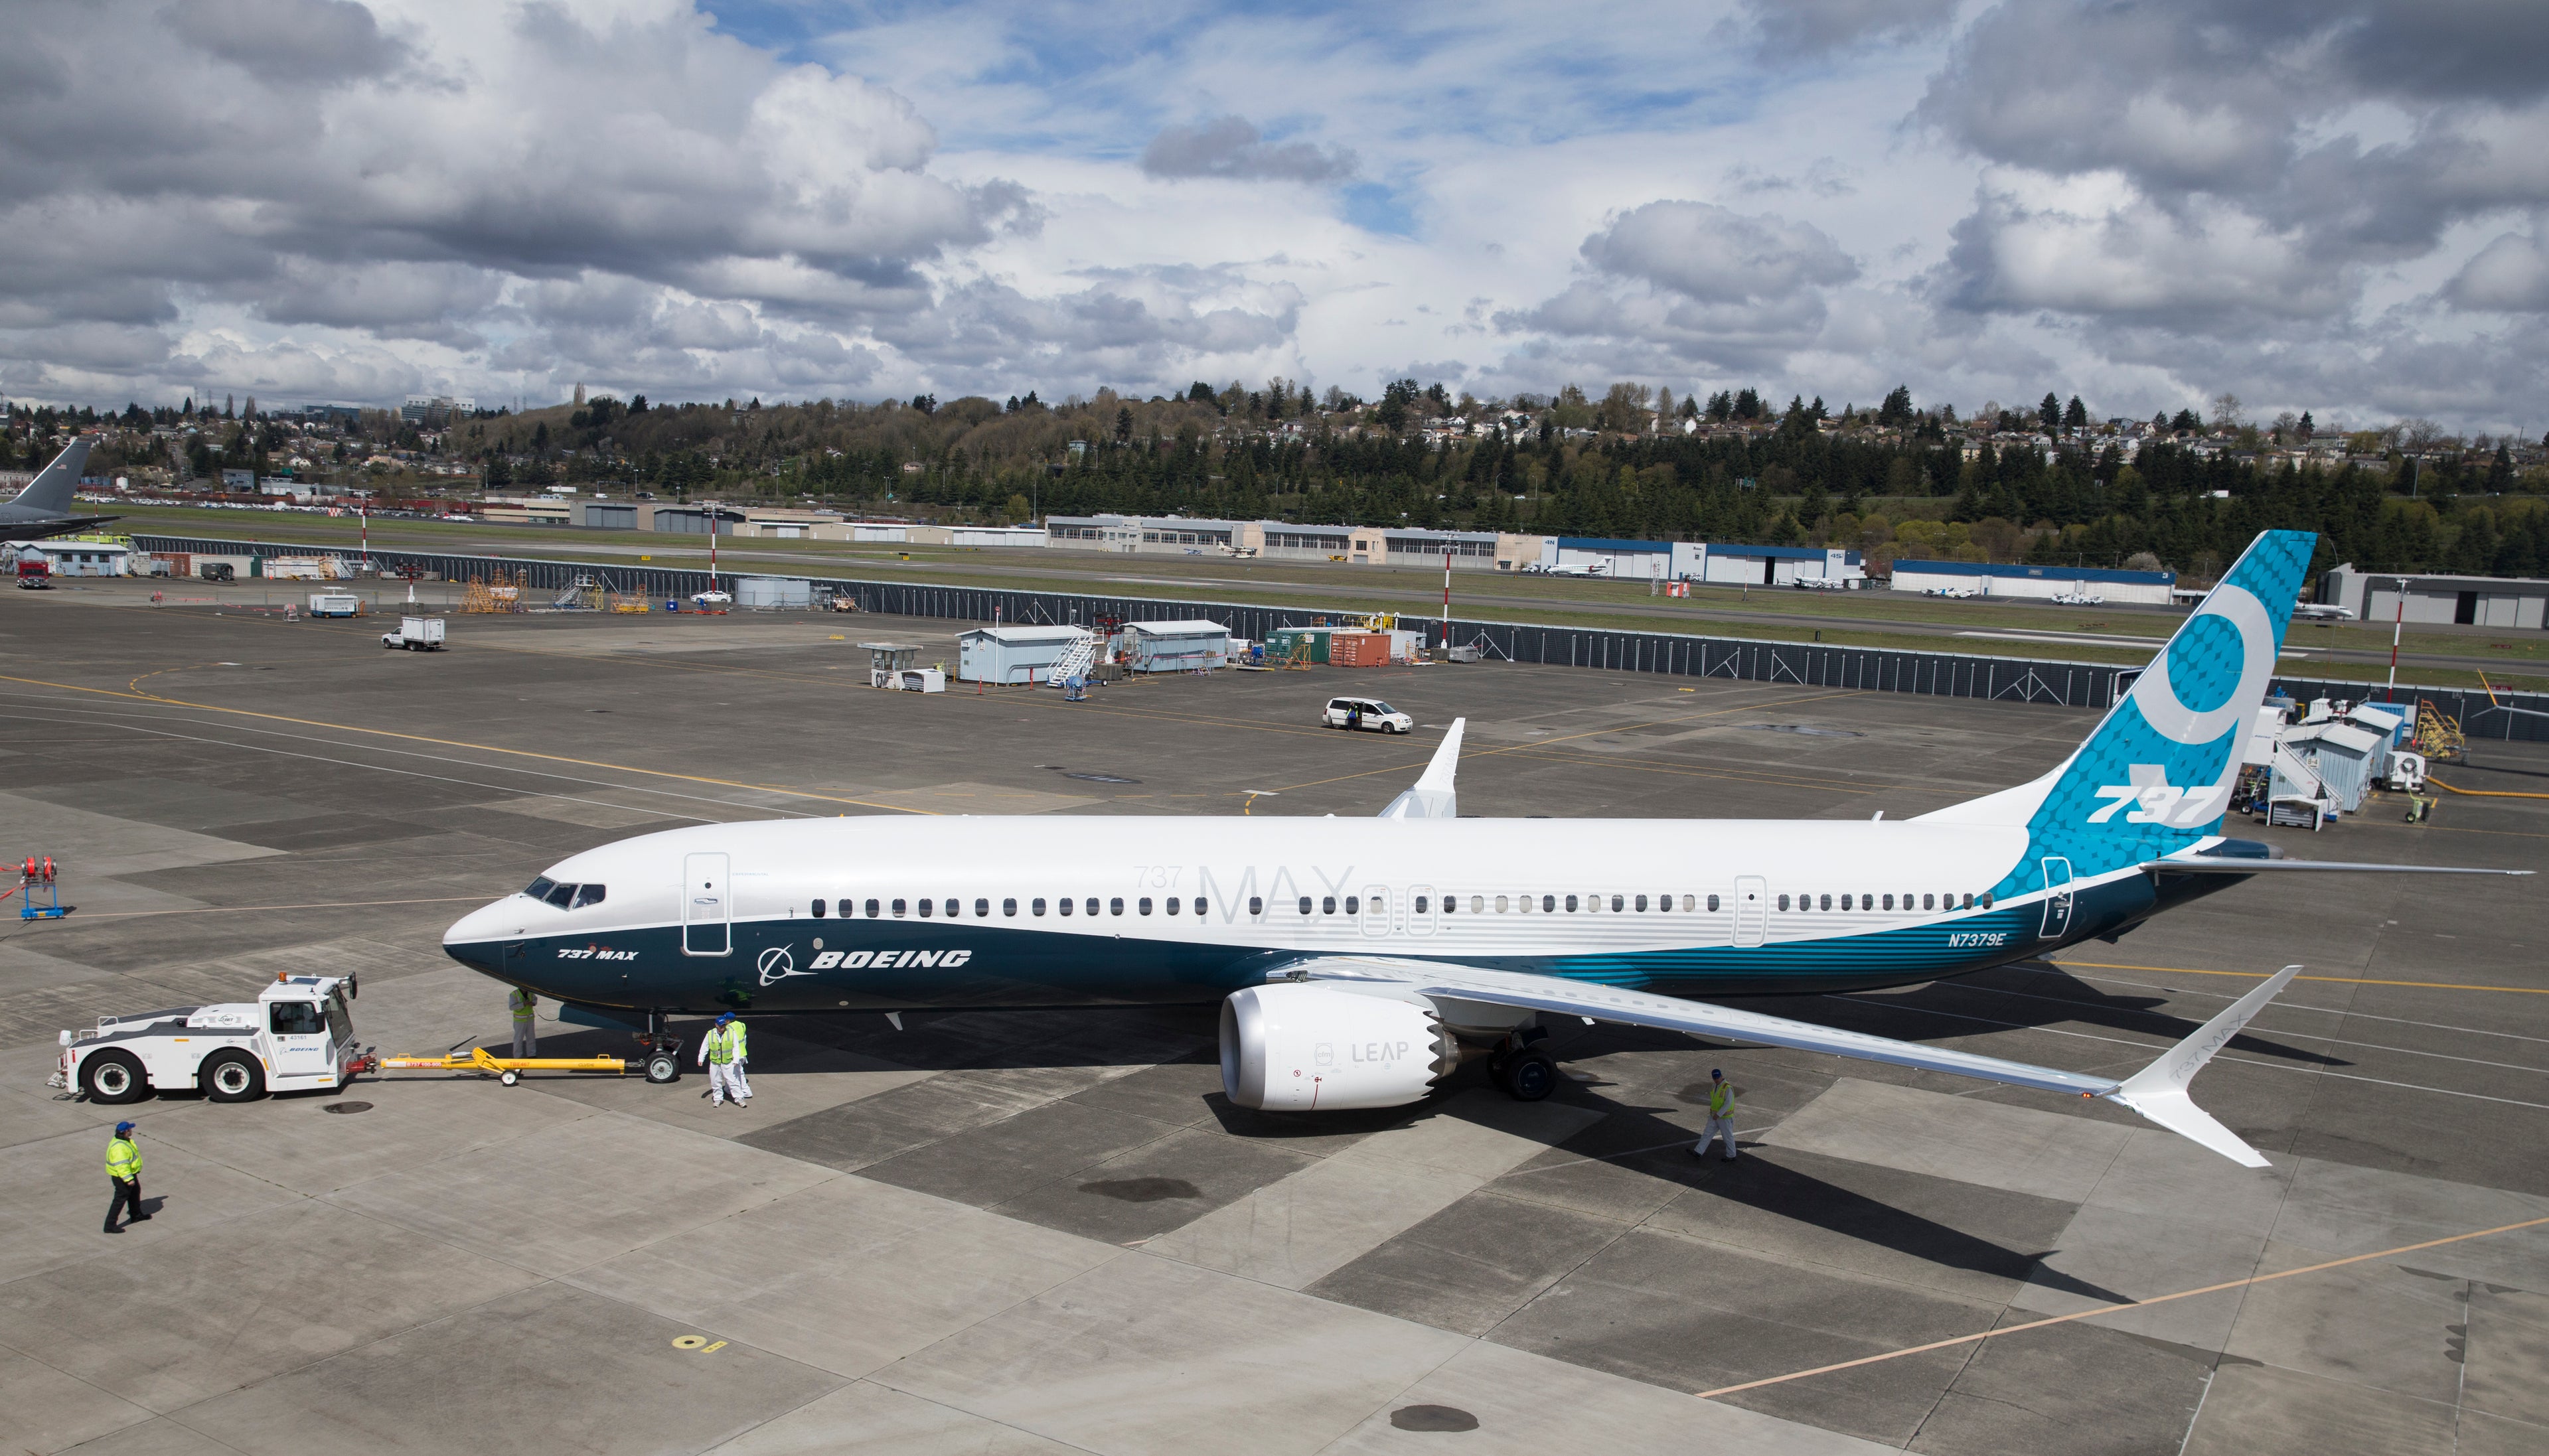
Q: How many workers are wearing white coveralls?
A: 4